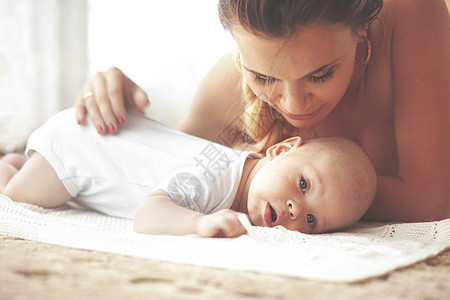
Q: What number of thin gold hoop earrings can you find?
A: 1